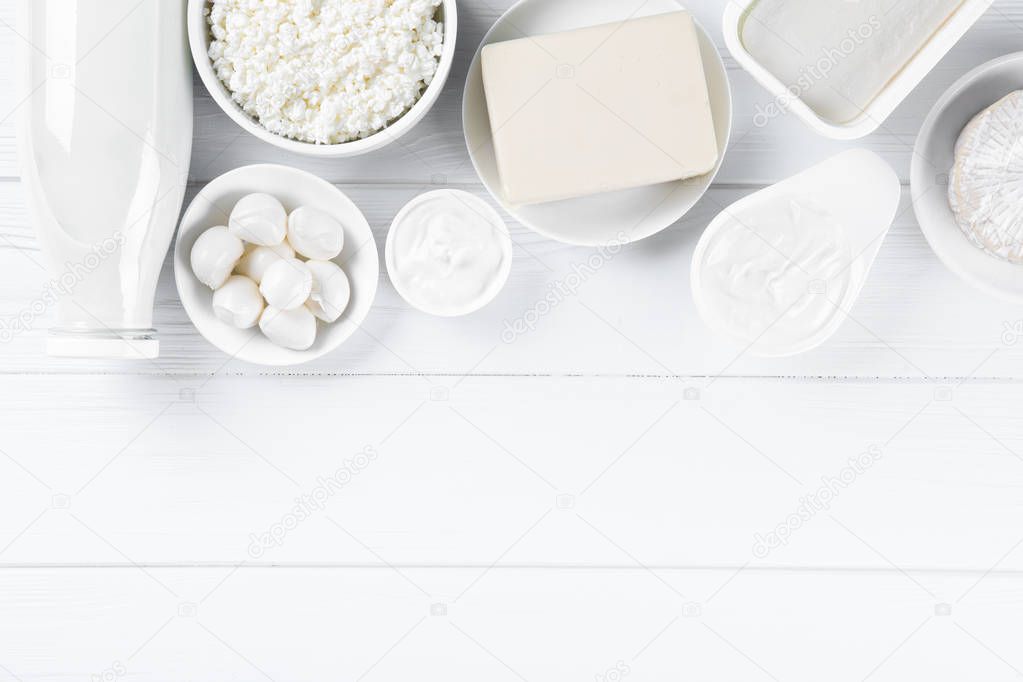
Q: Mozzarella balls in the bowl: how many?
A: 8